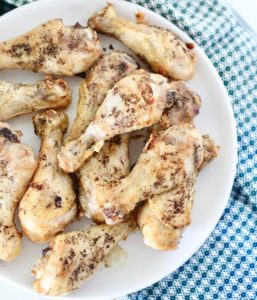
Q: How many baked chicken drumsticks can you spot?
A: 12